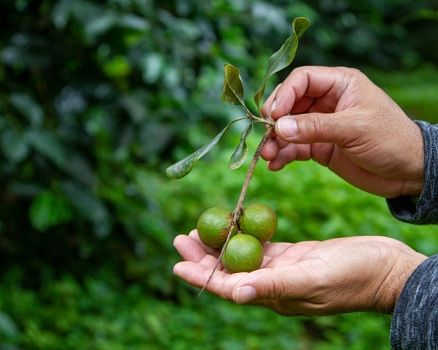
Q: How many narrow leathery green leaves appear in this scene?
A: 4